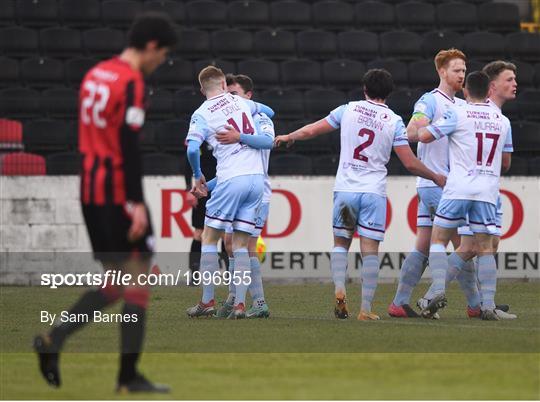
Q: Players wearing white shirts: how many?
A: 6